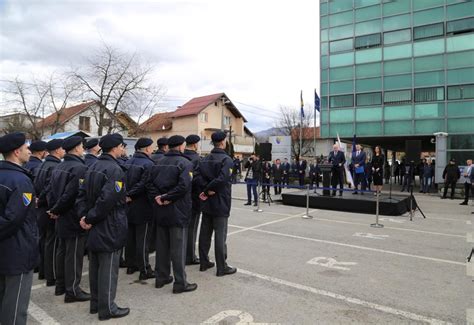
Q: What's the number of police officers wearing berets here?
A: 12